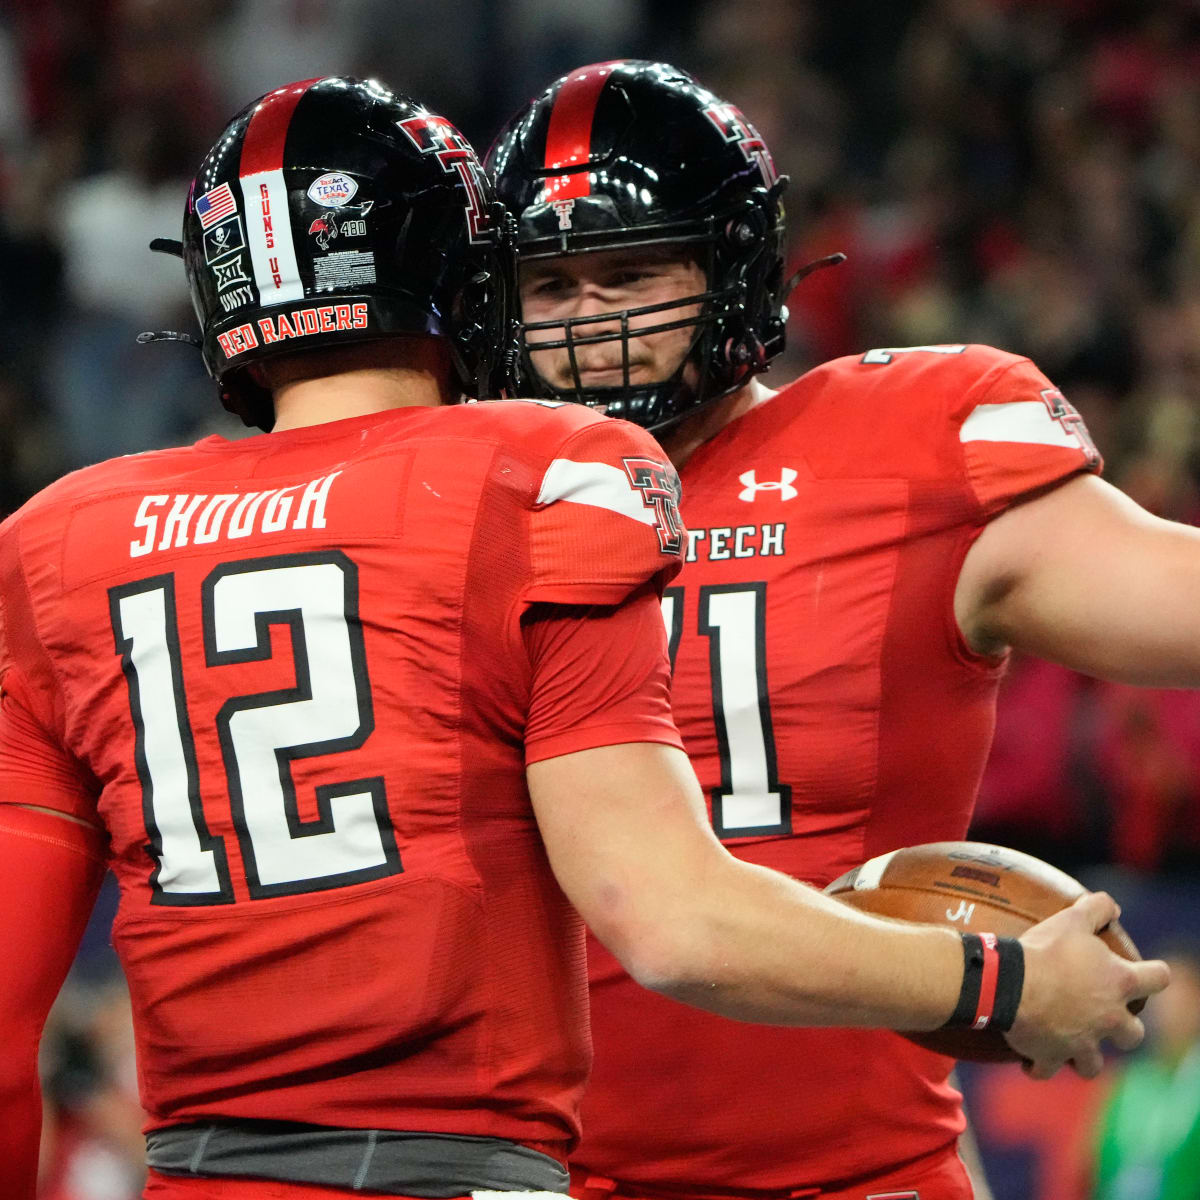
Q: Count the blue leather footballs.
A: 0